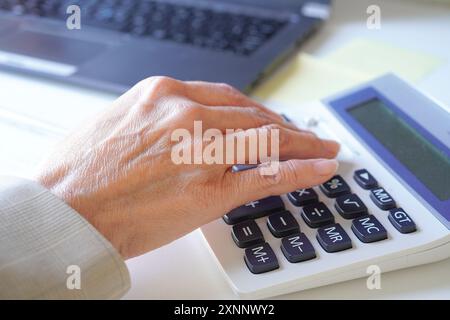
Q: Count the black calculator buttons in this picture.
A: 14